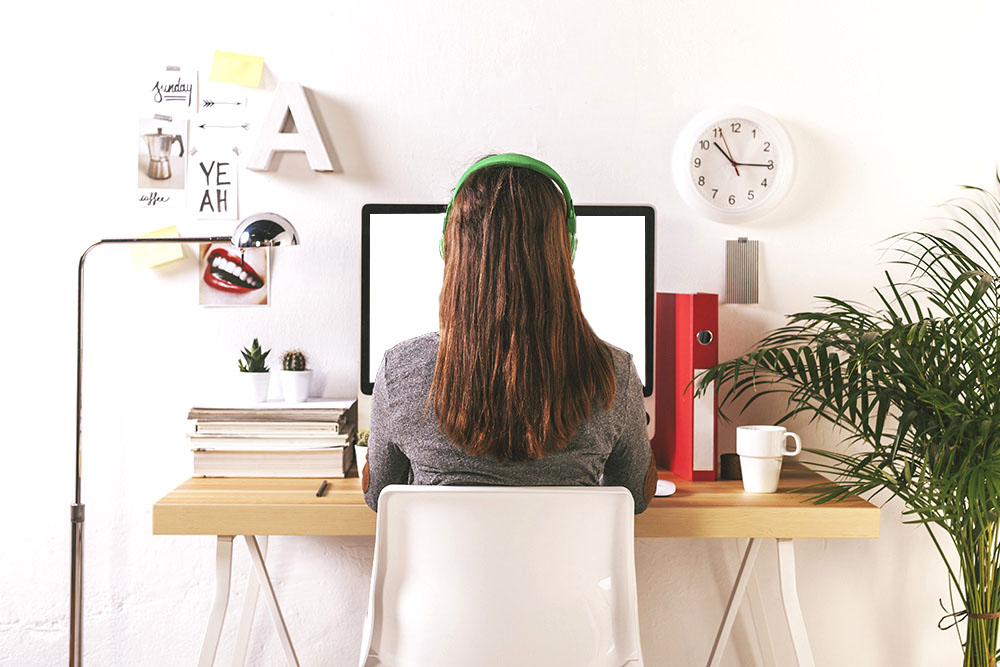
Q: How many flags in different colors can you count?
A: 0